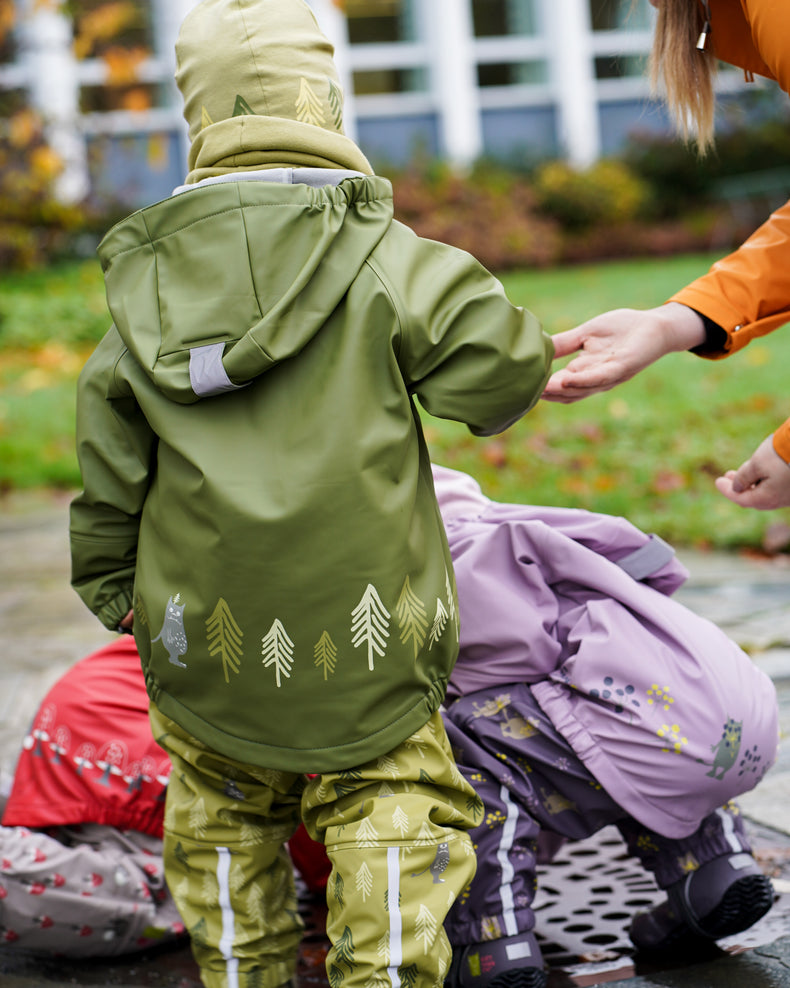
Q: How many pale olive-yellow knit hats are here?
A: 1